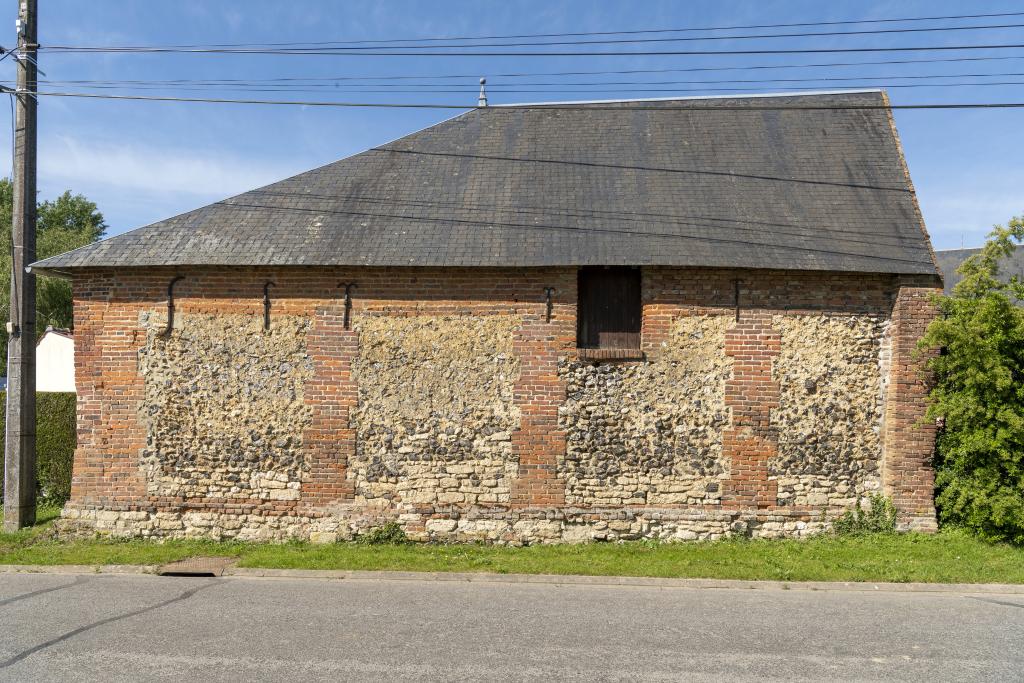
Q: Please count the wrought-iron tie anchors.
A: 5